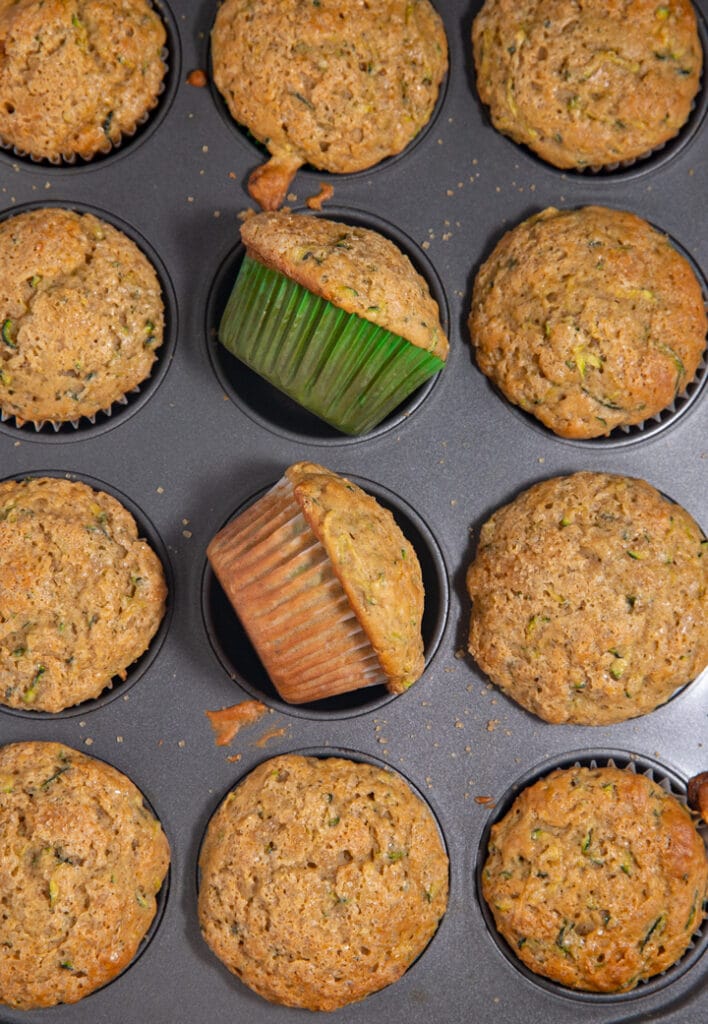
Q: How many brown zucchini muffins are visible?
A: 12